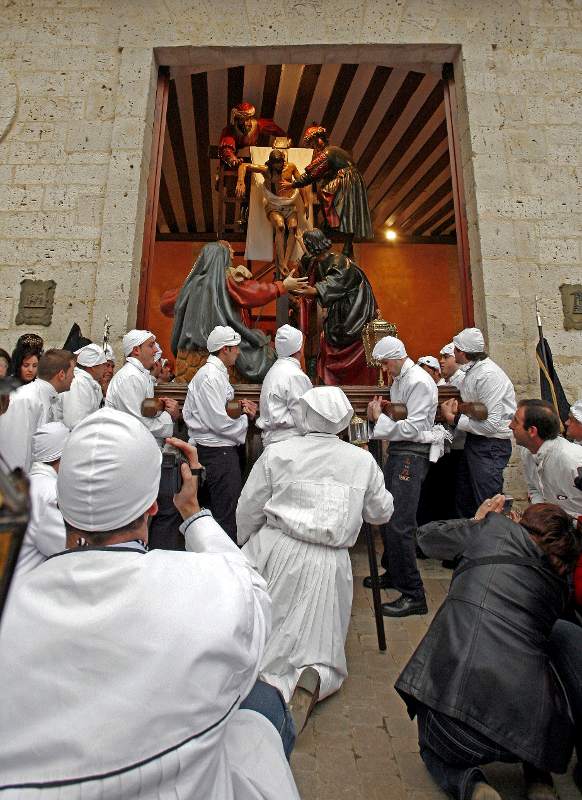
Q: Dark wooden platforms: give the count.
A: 1